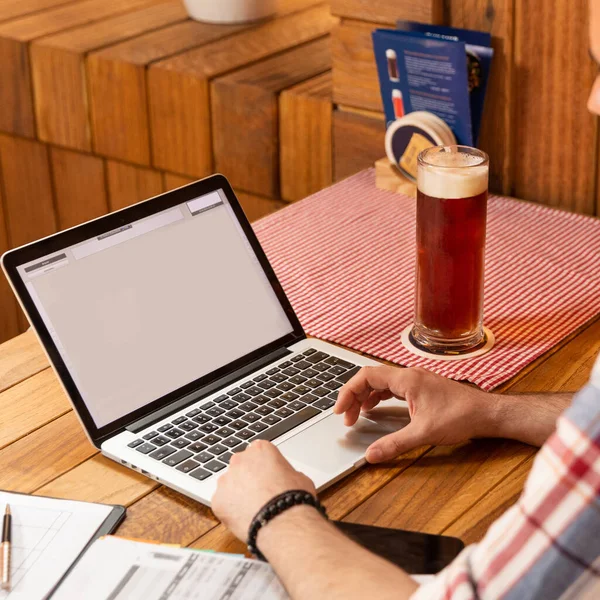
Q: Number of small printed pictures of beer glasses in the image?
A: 2